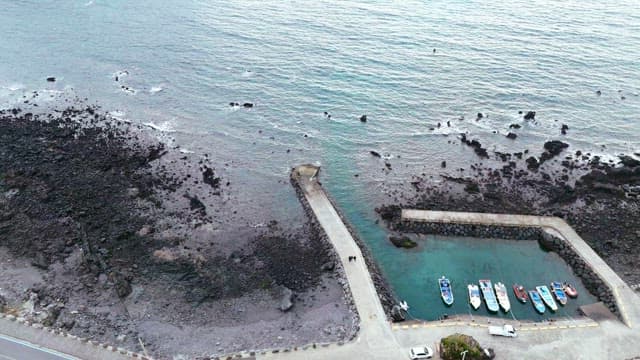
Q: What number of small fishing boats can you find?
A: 9